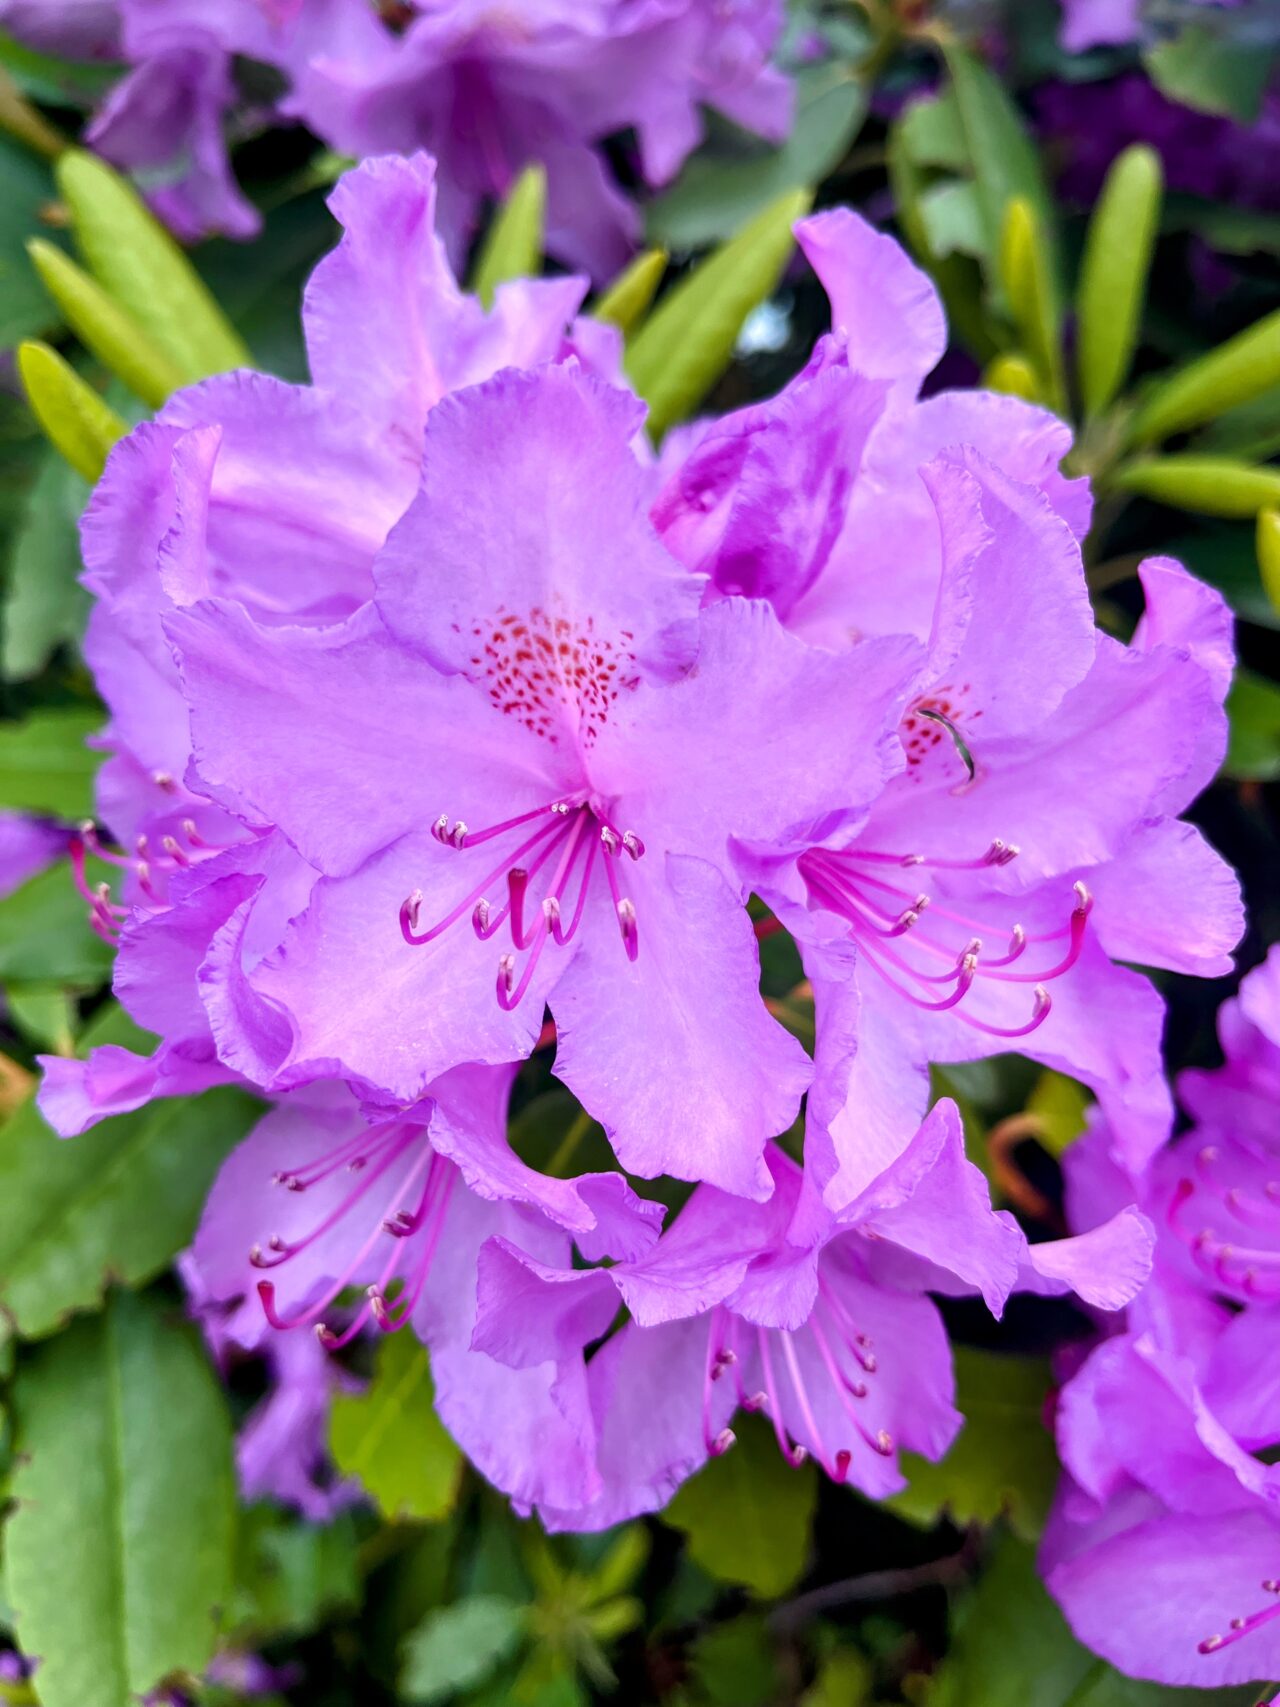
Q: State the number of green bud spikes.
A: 12